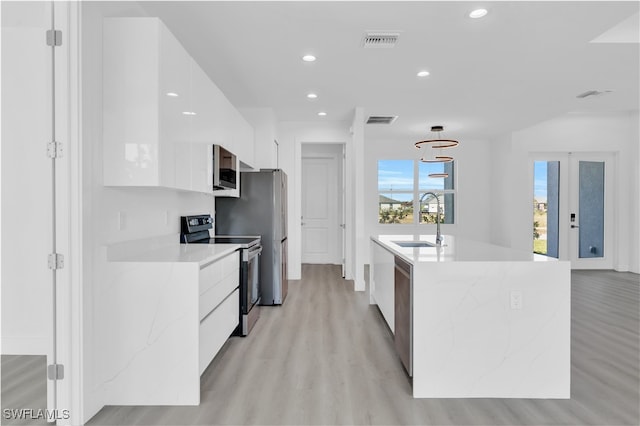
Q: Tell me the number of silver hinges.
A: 4